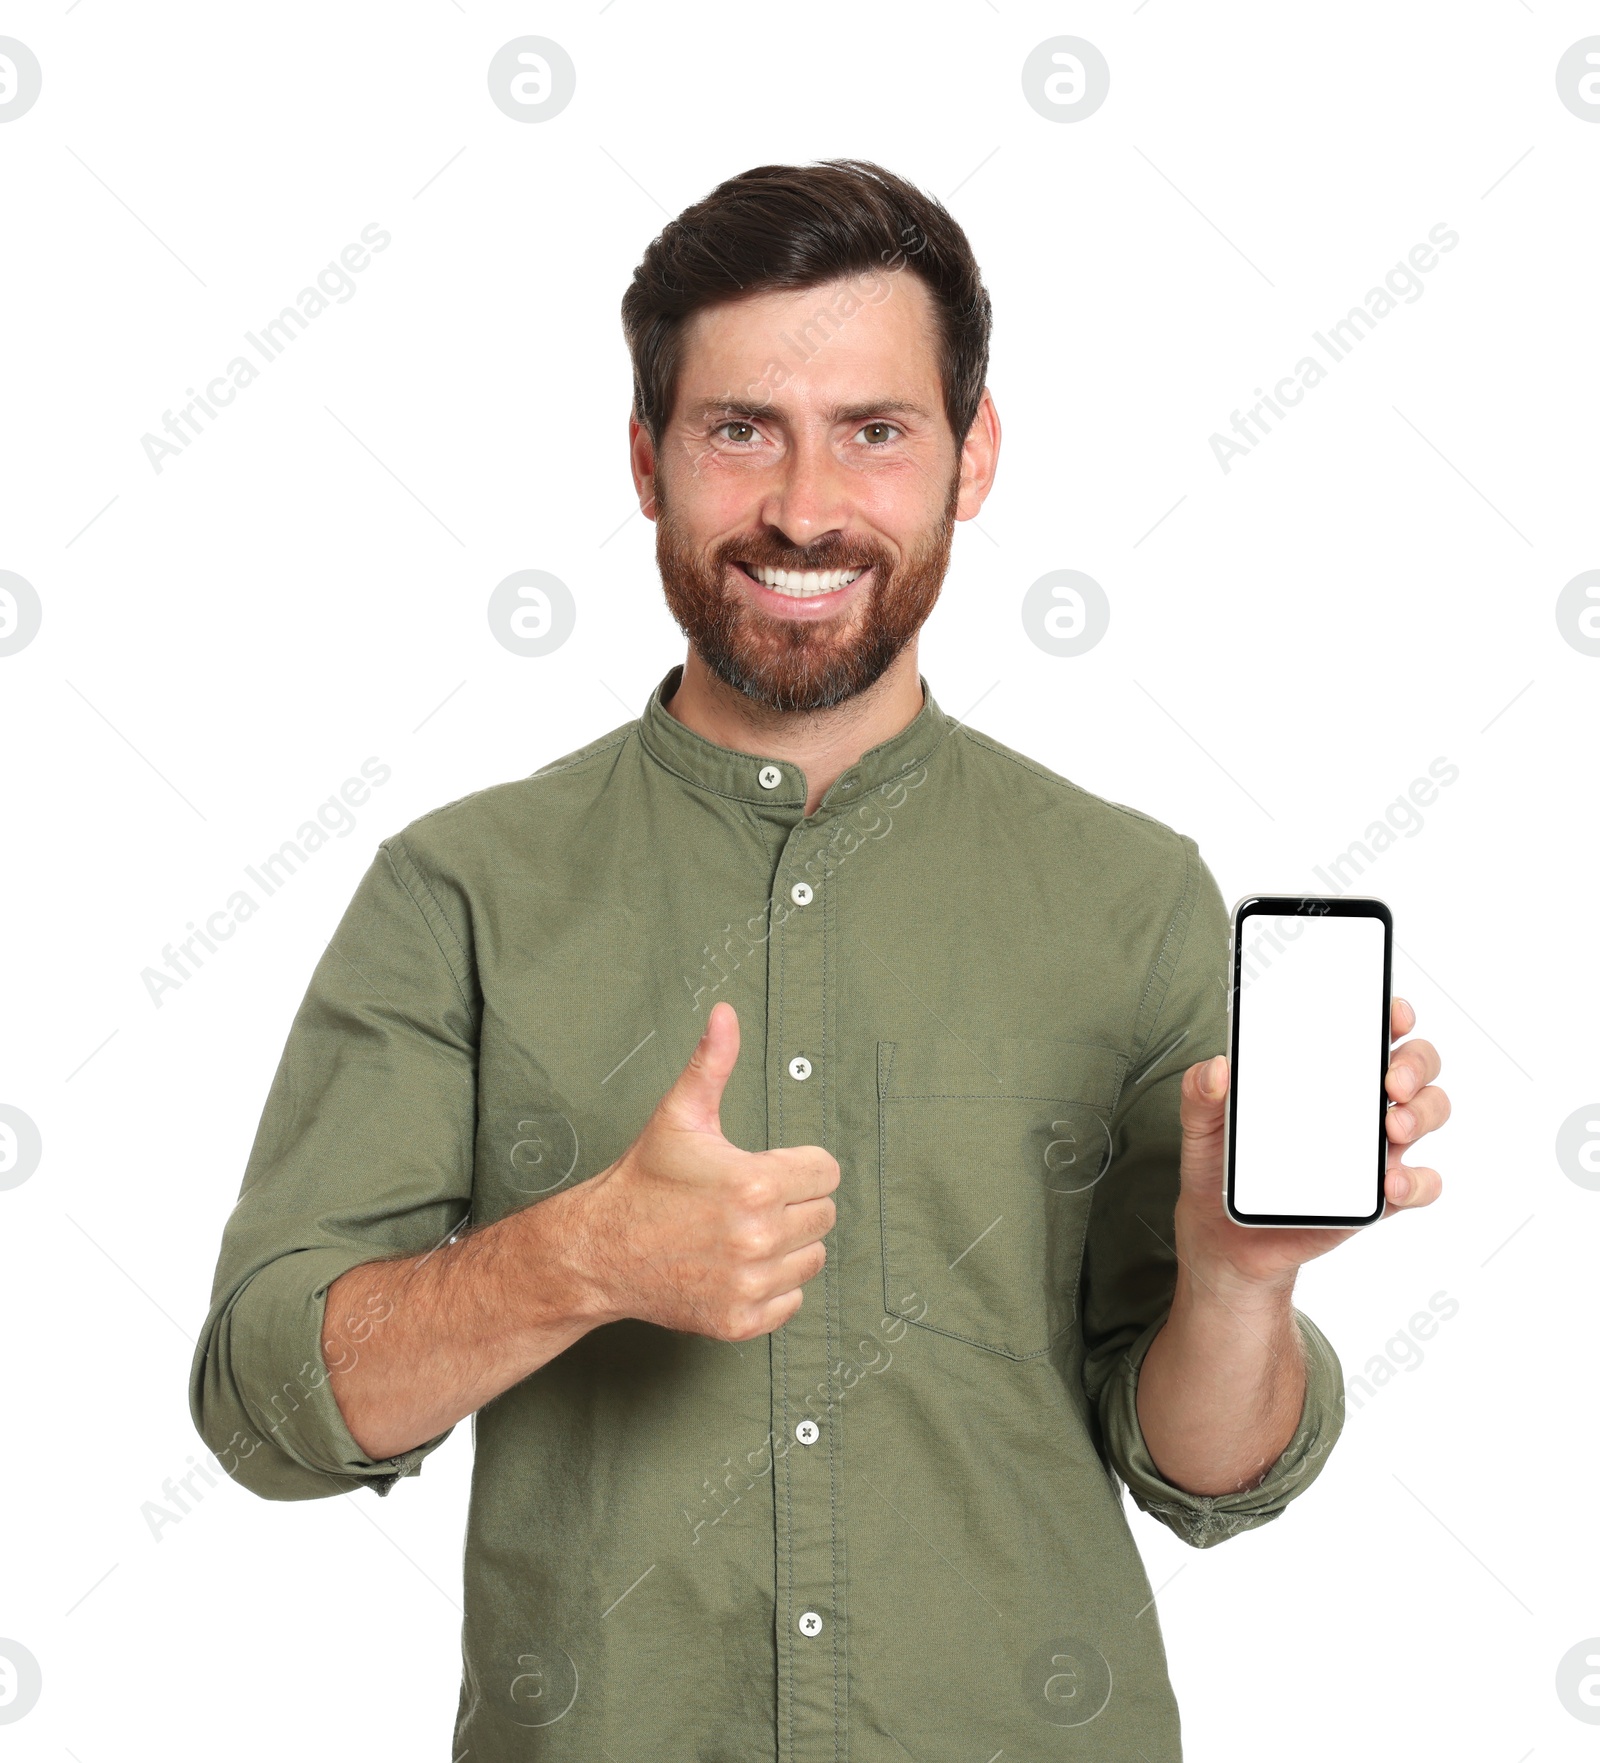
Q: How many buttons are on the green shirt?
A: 5